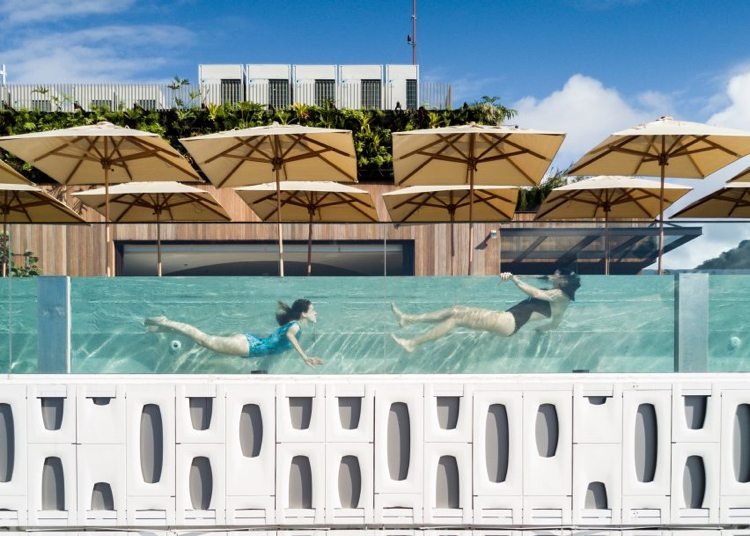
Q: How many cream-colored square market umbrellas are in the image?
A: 12